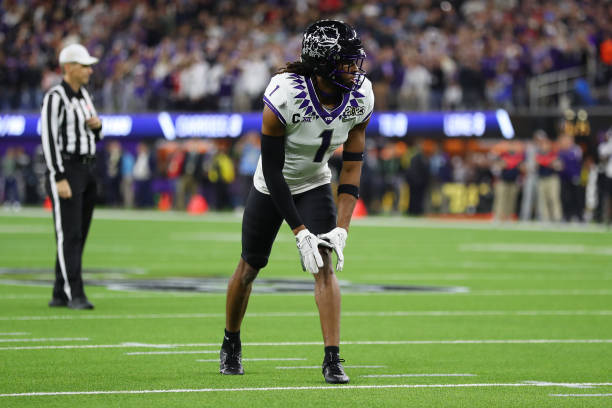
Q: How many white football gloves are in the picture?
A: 2